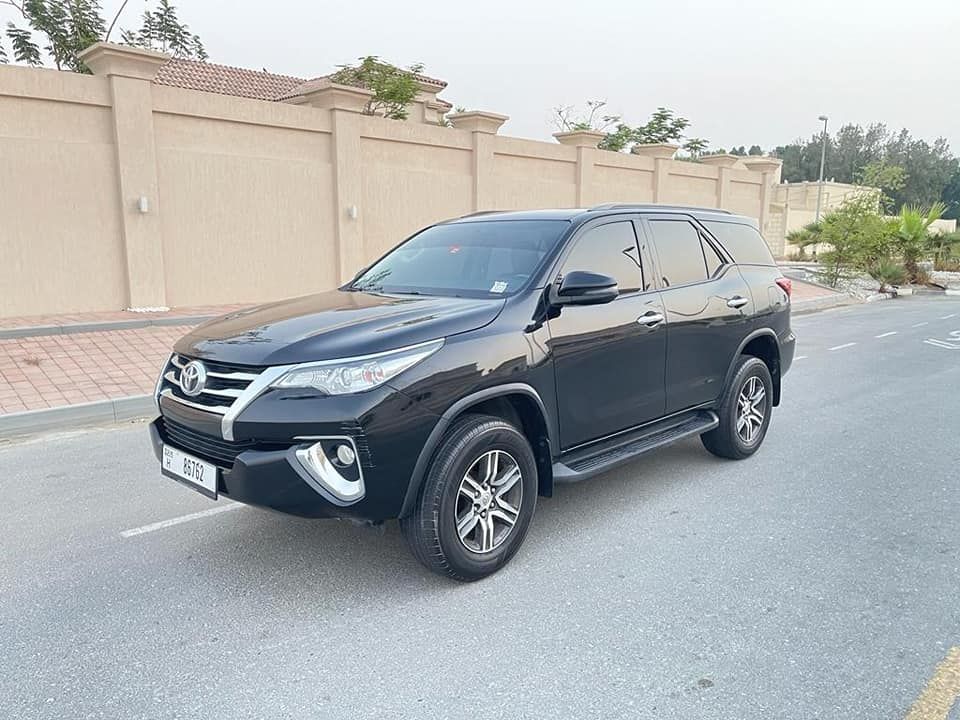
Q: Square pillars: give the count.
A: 7